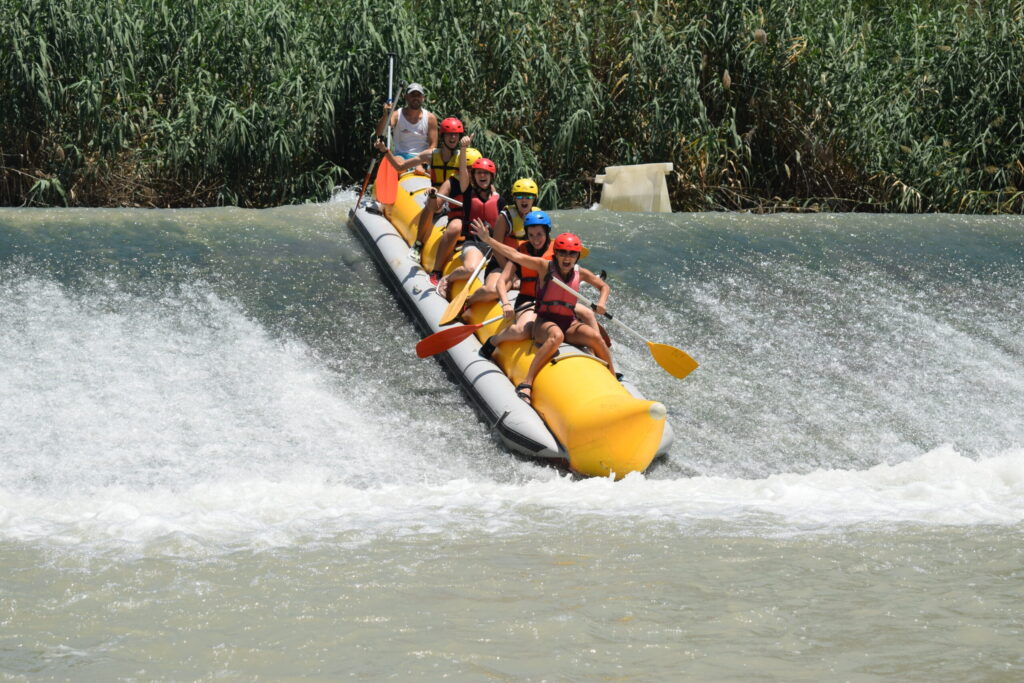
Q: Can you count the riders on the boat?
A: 7